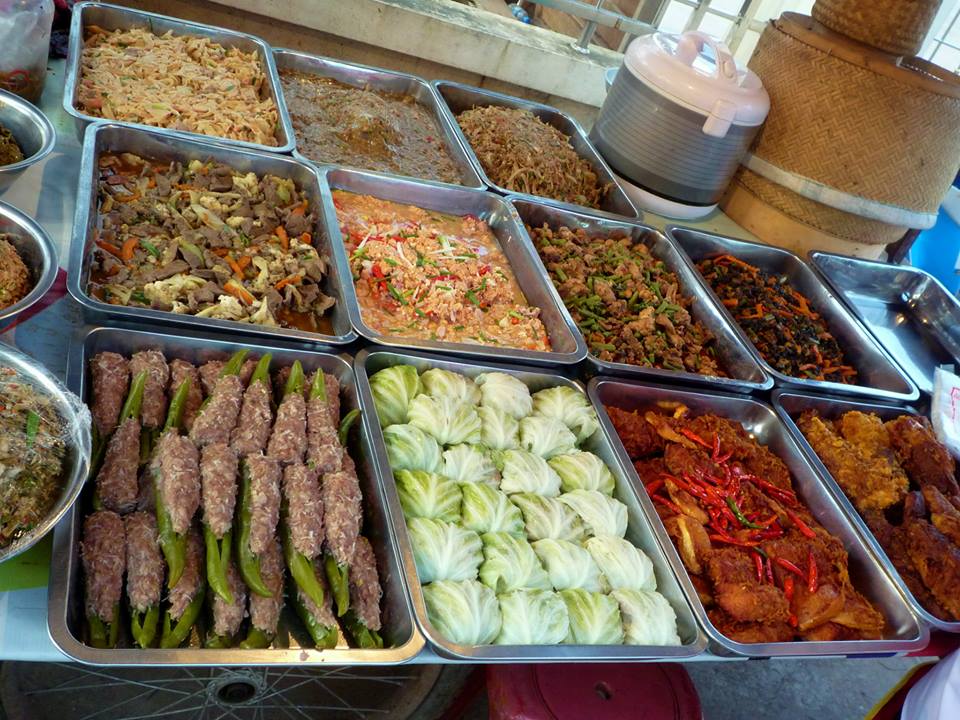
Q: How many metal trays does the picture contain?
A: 12